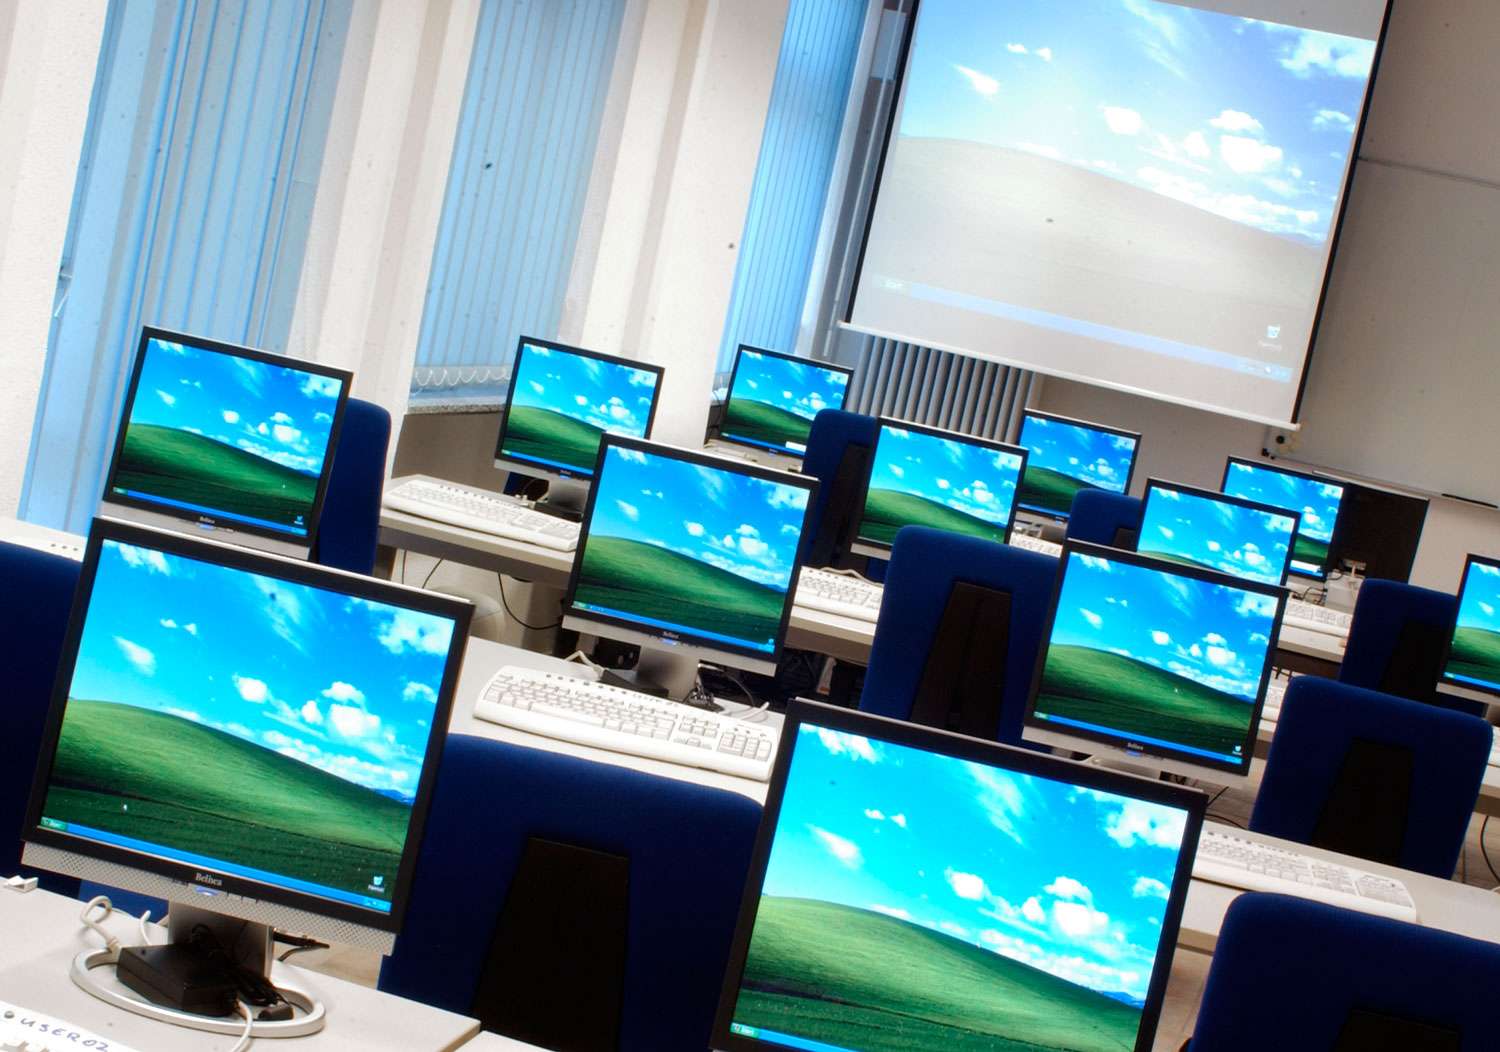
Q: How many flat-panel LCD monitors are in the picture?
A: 12